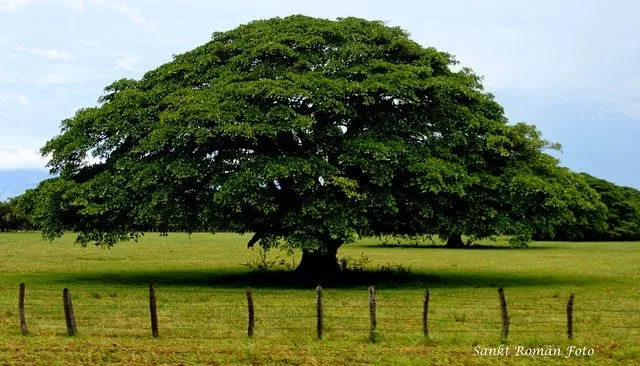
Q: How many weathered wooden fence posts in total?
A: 9